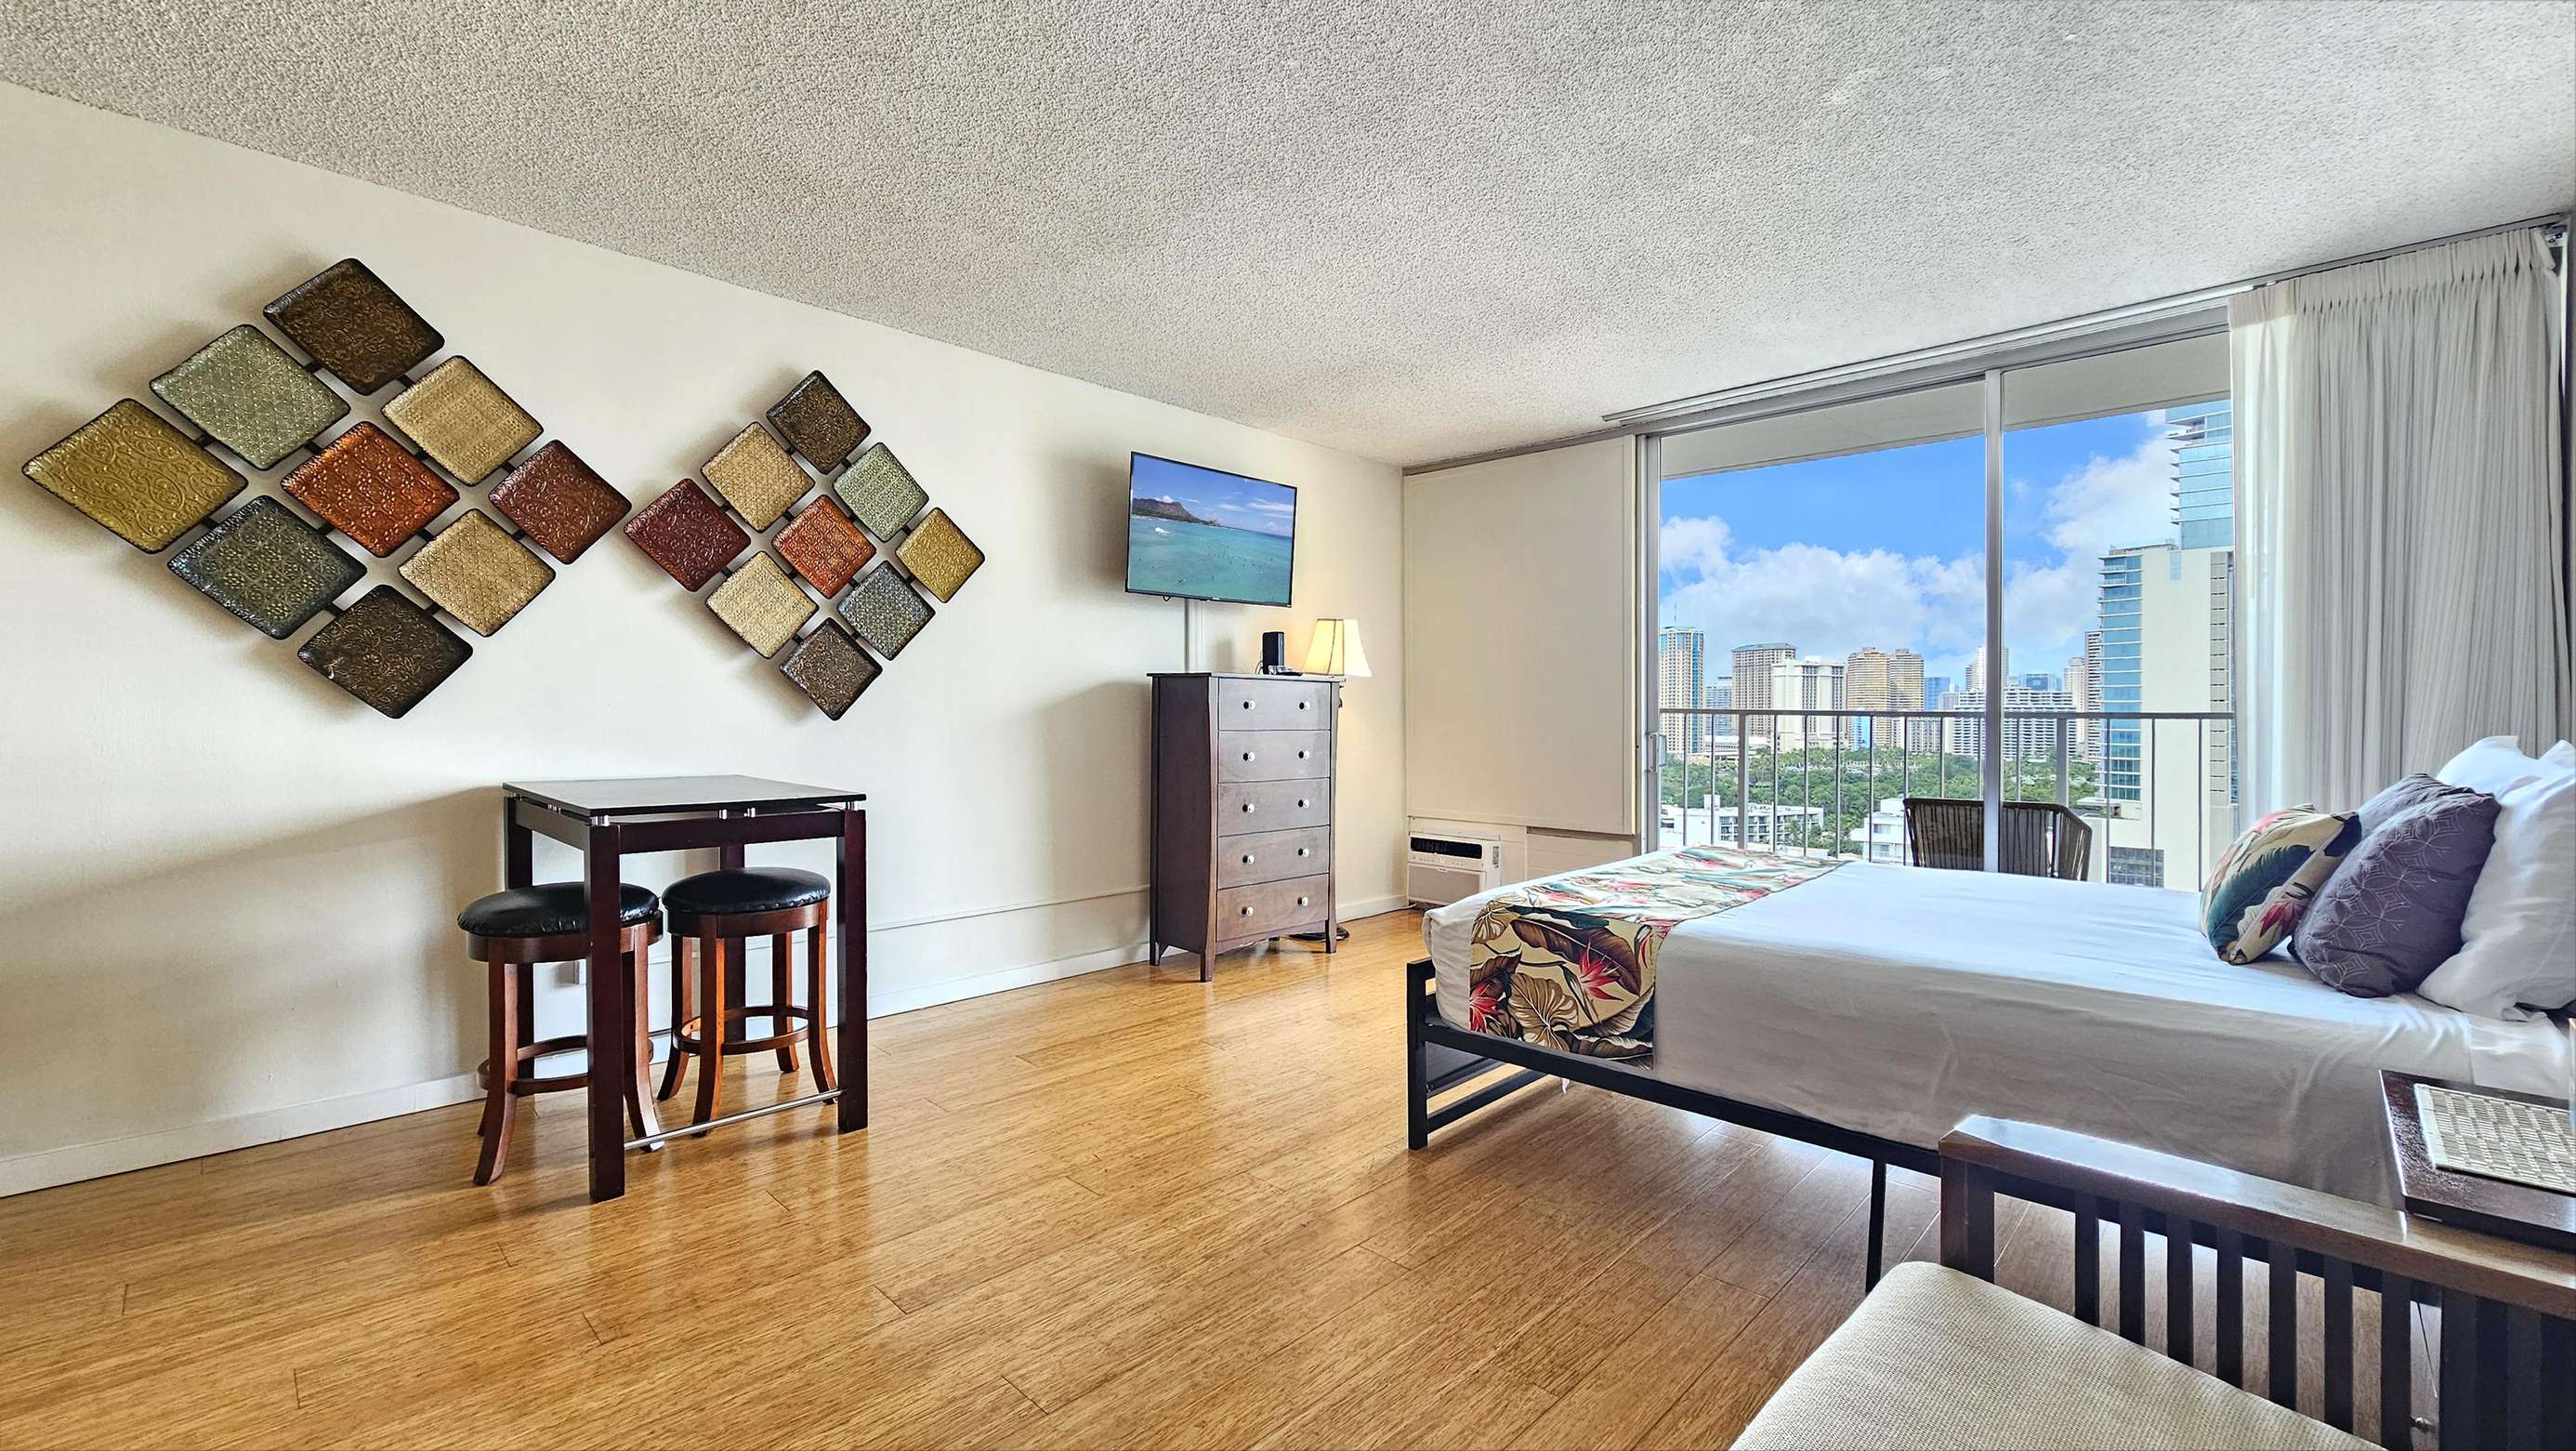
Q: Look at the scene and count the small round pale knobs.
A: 10